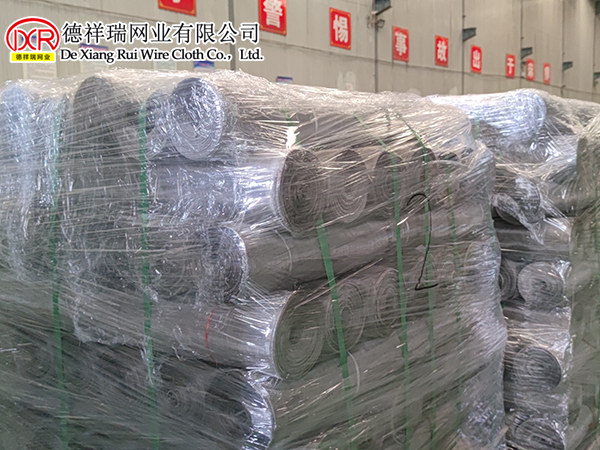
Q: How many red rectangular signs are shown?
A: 9